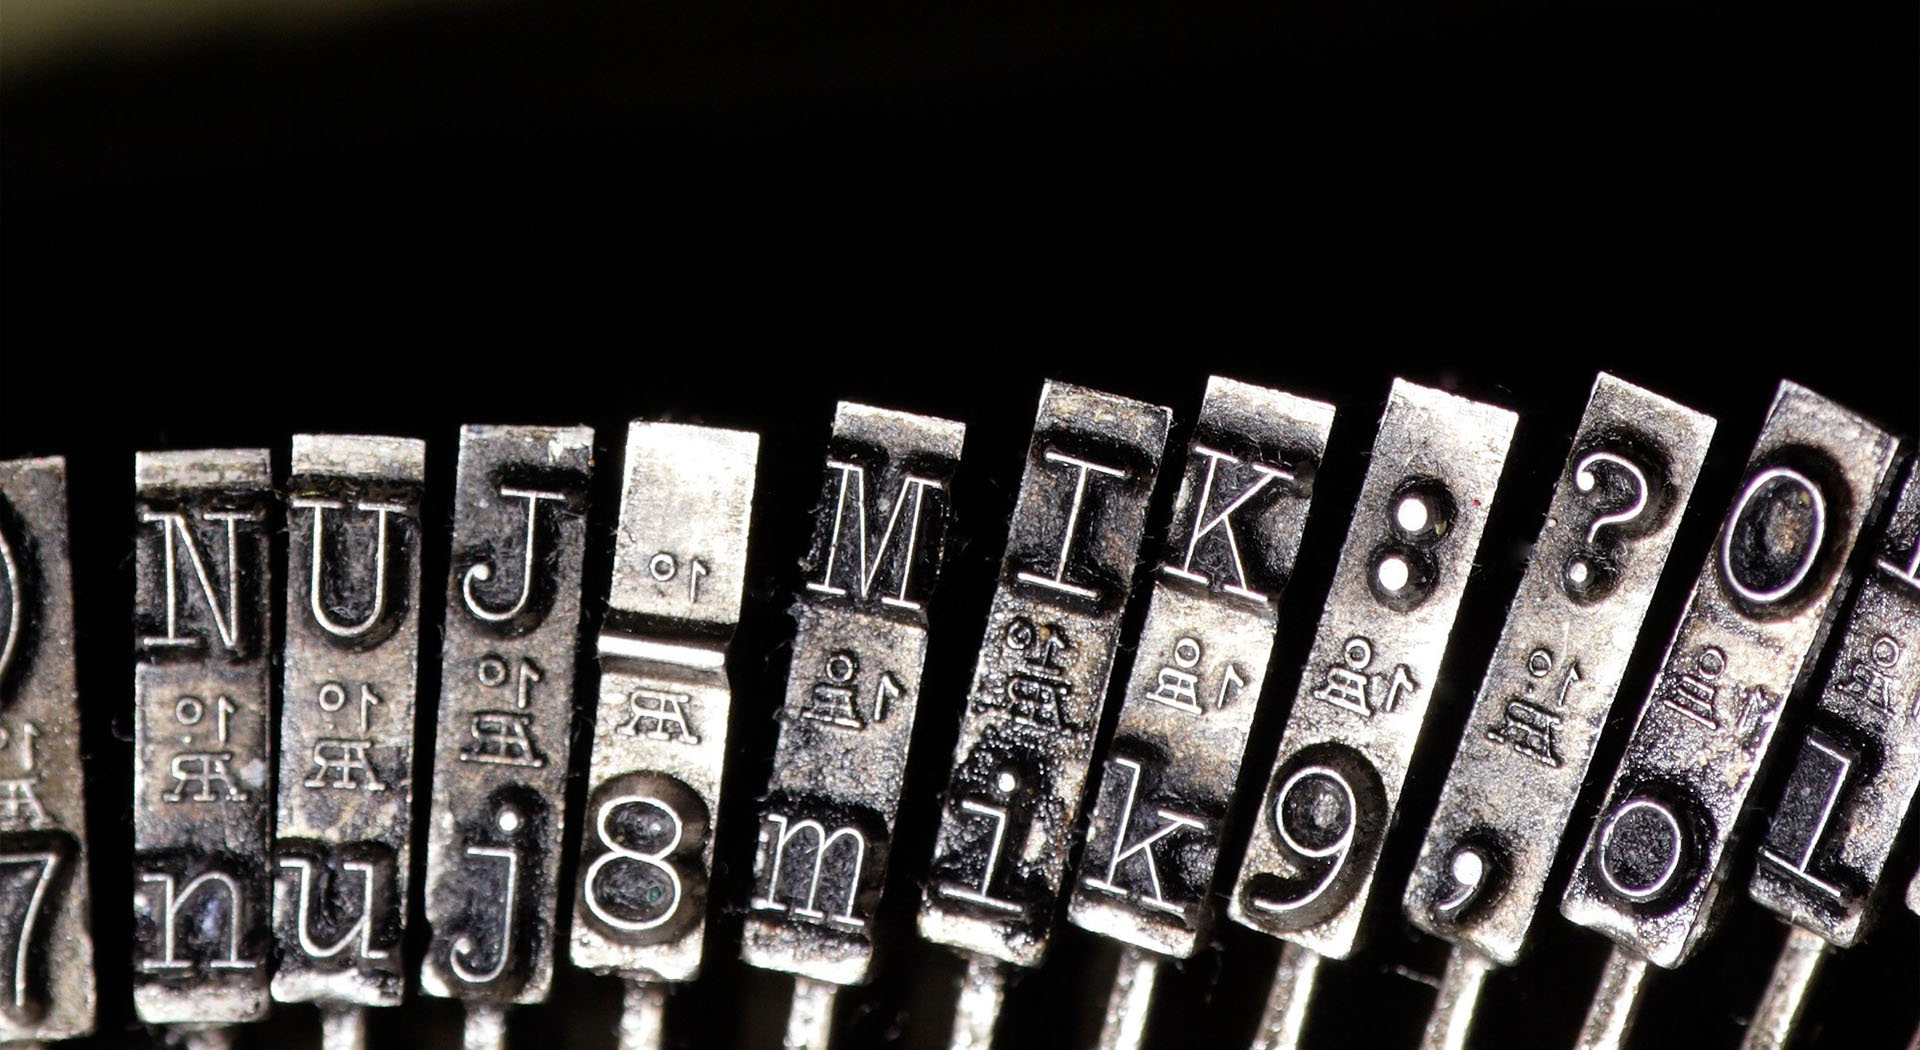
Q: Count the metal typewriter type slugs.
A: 12